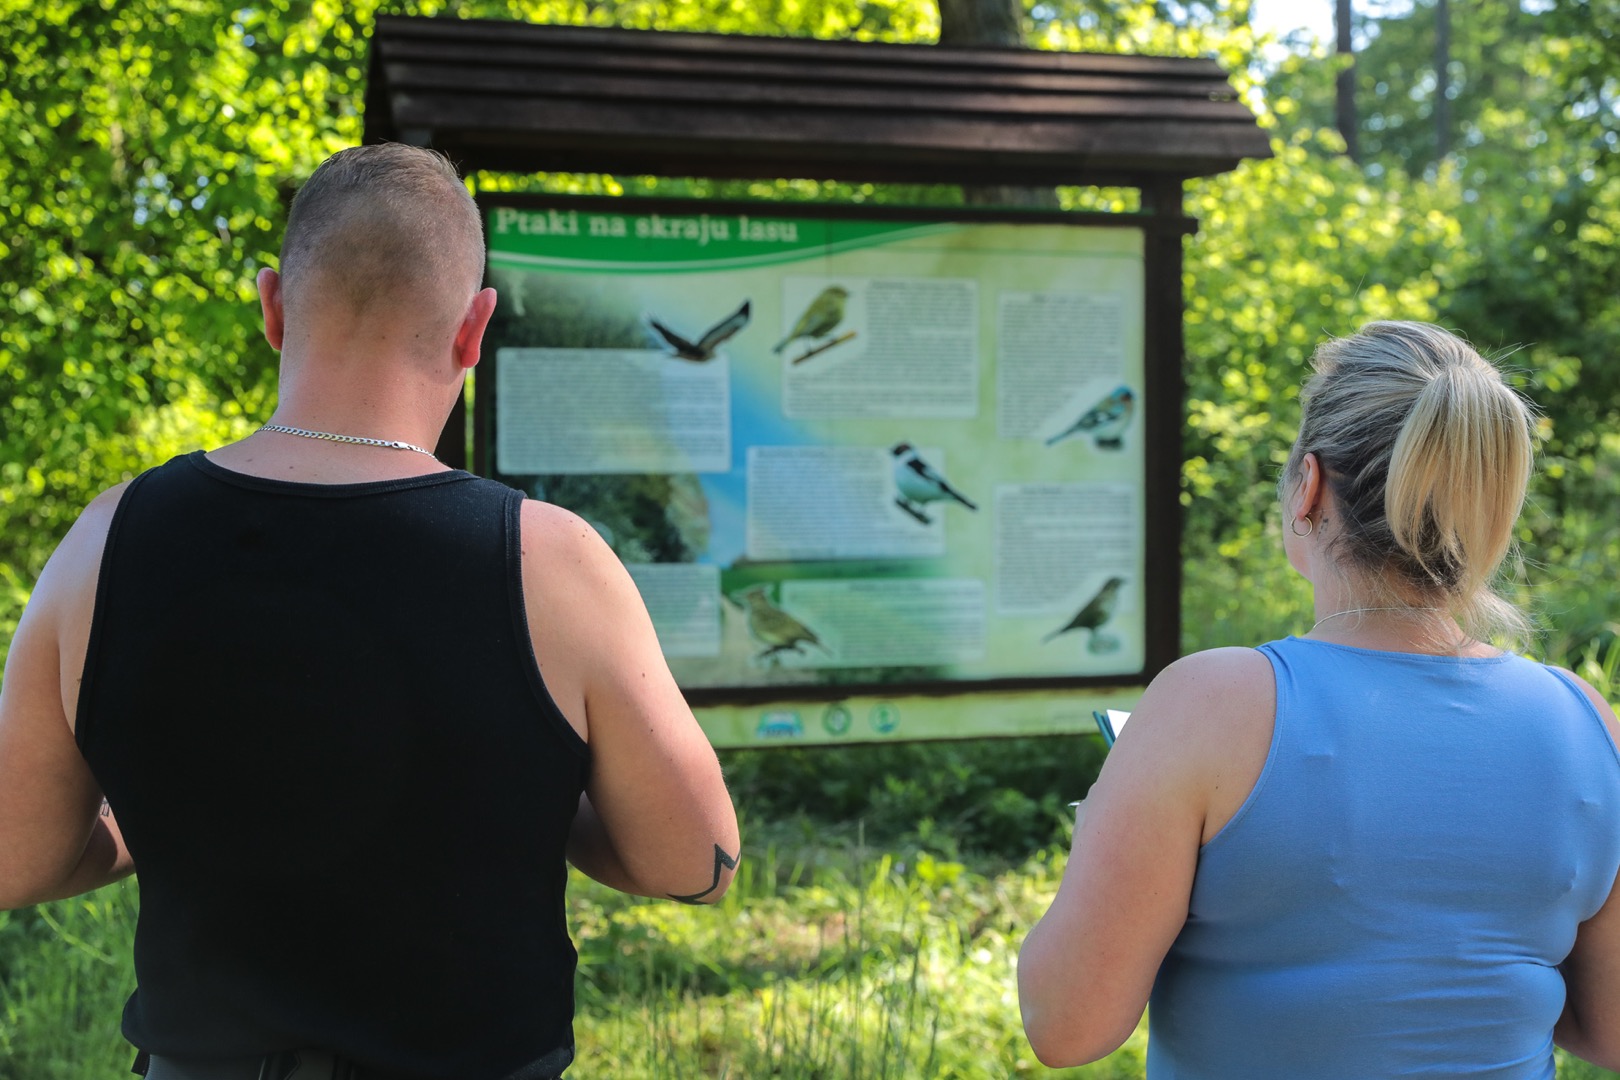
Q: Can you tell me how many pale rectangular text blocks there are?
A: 7